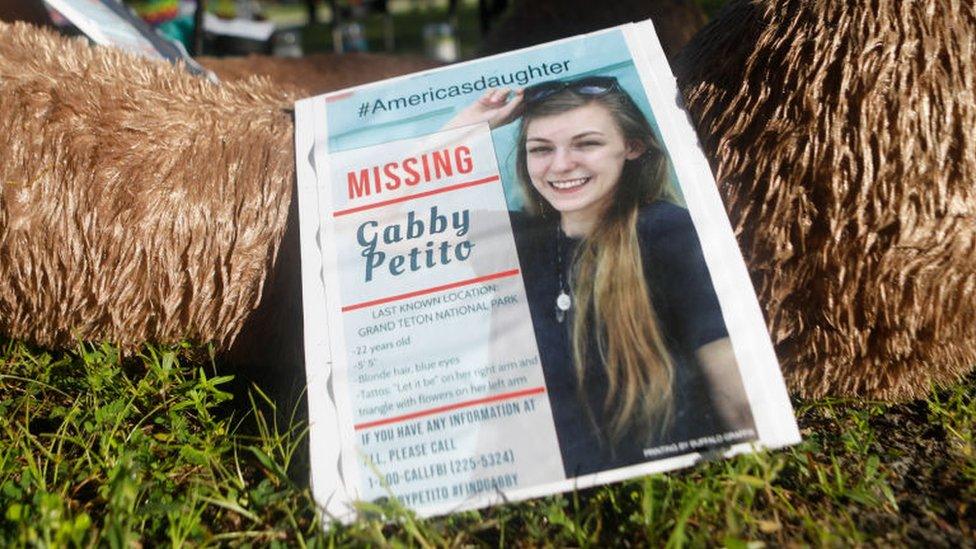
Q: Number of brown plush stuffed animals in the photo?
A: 2